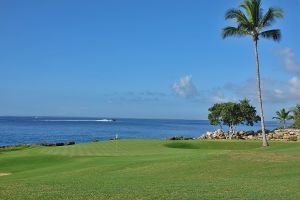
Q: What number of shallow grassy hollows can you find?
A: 1